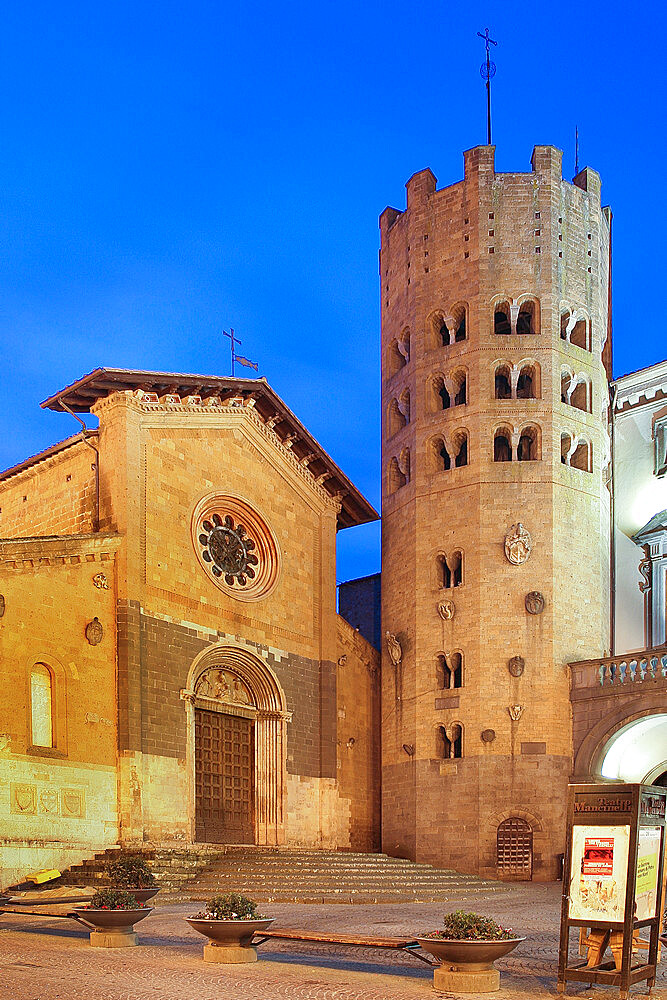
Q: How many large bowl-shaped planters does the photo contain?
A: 4